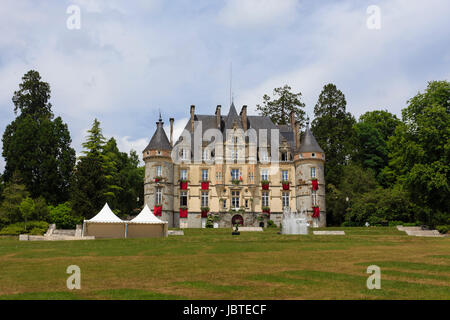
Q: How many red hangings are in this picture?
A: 11